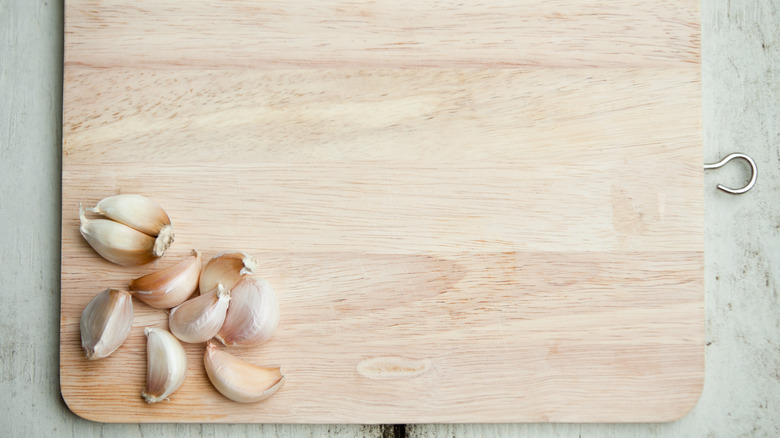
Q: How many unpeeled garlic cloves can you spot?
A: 9